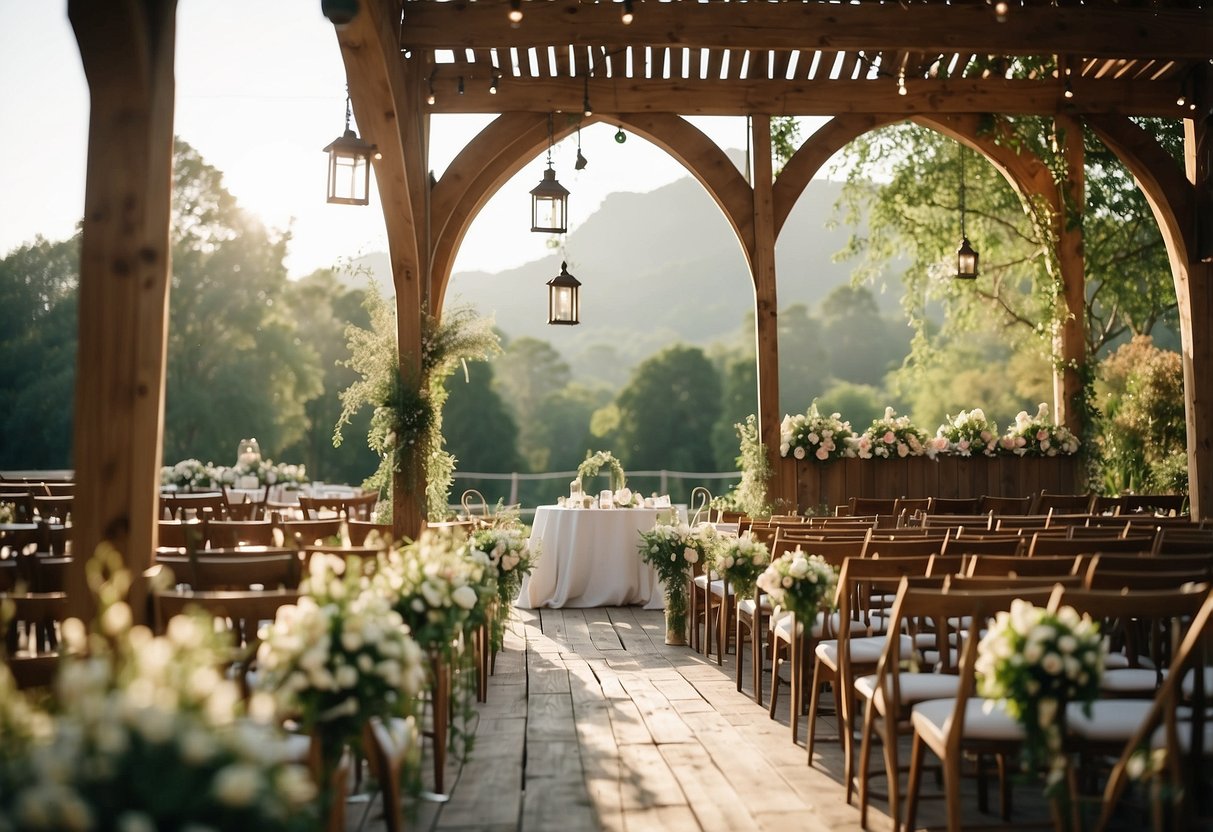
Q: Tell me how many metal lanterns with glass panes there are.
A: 4